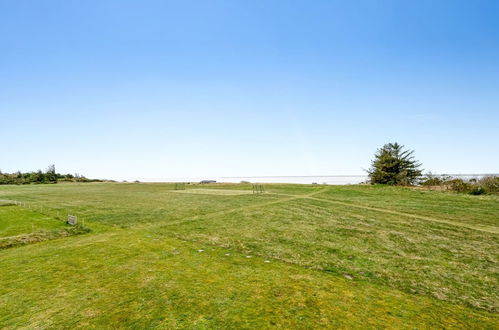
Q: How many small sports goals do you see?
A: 2